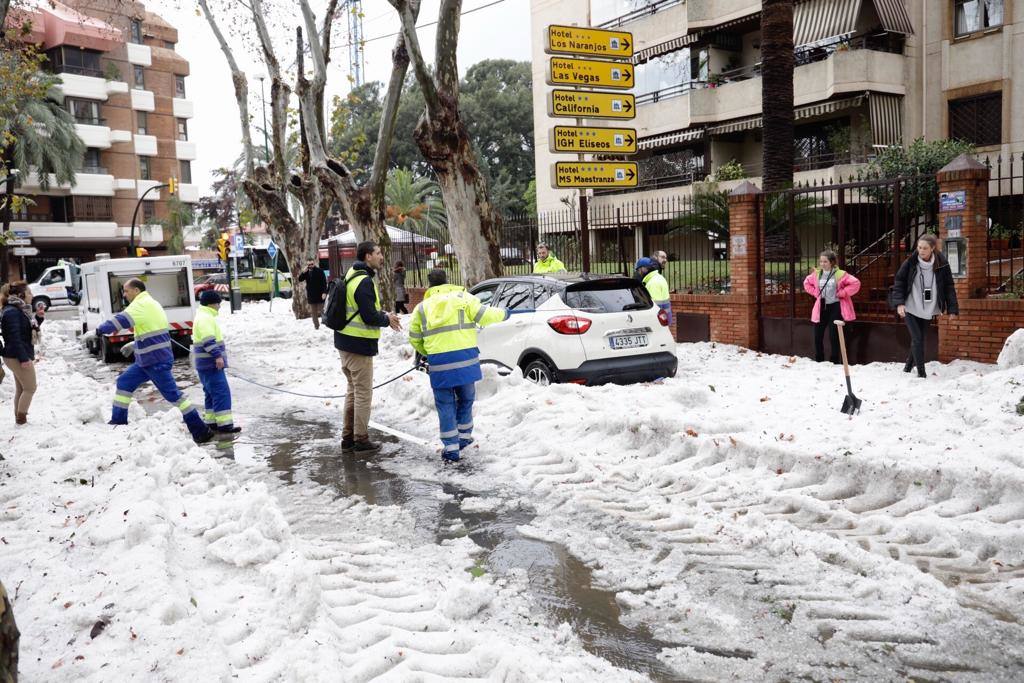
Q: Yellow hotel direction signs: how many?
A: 5